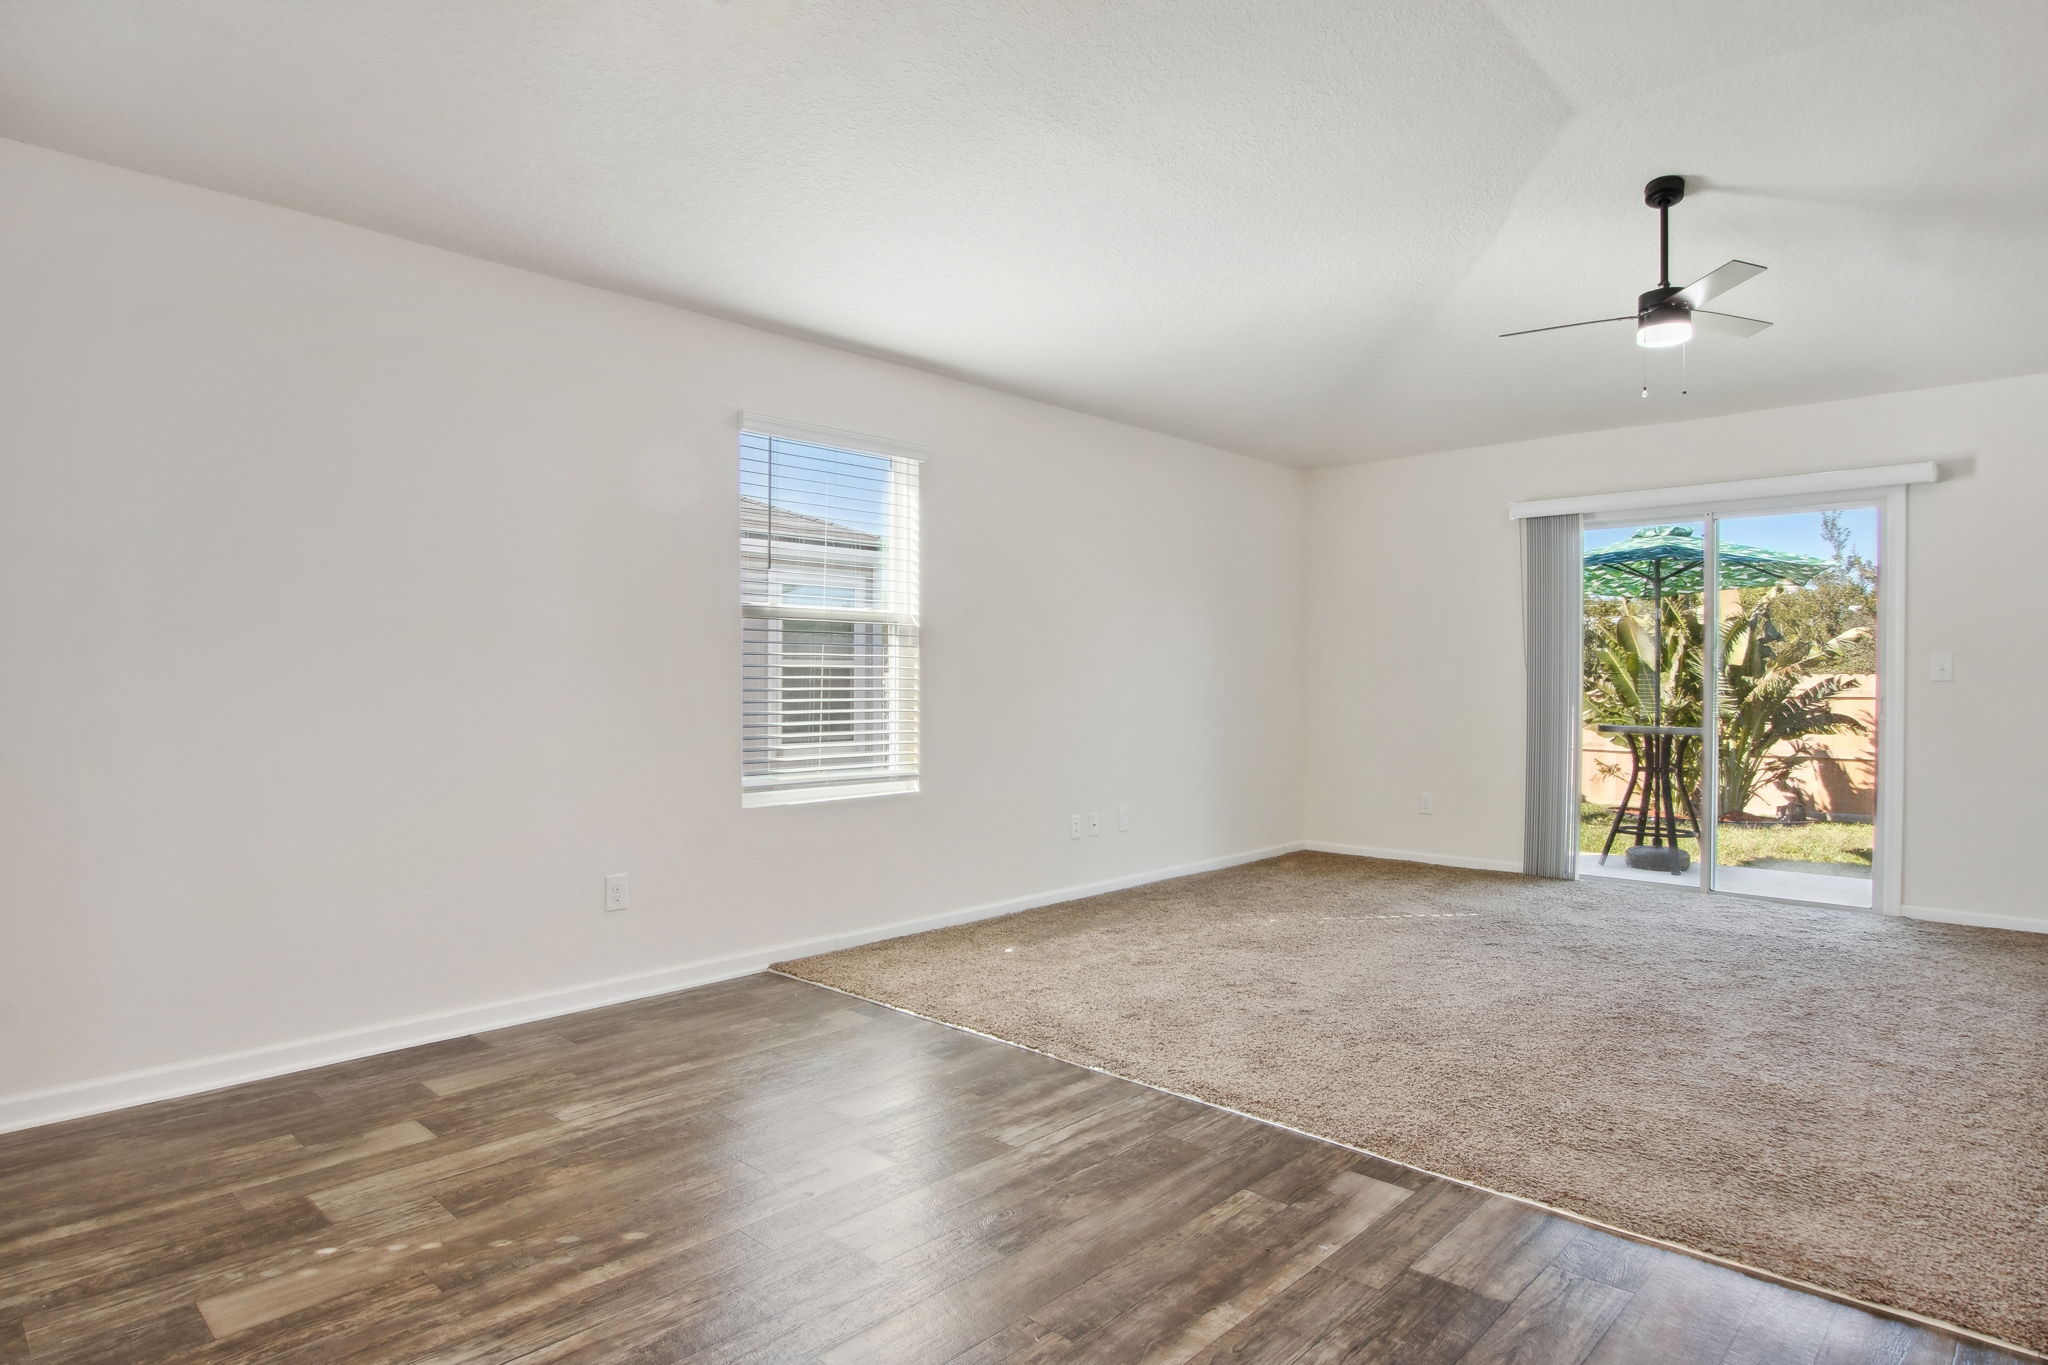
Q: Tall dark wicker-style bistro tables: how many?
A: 1